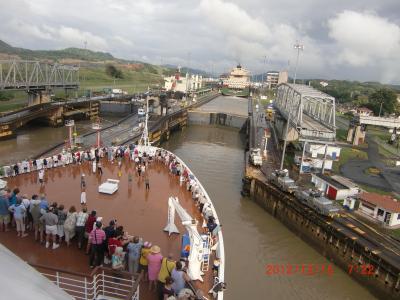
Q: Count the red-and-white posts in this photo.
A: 2